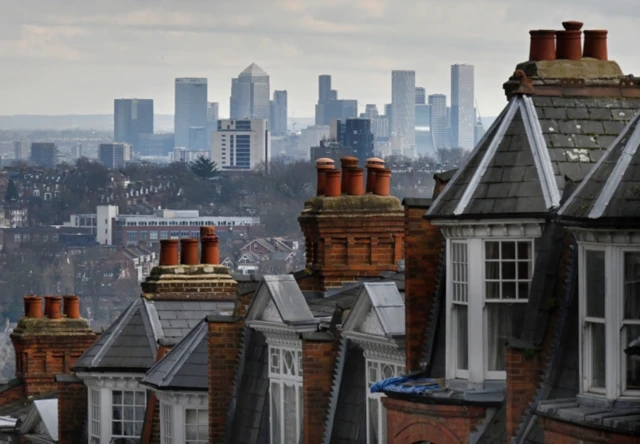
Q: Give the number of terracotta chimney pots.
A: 15